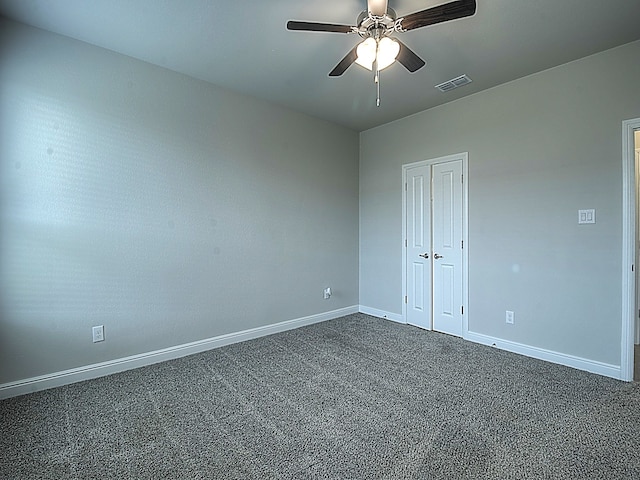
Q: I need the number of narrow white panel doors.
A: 2